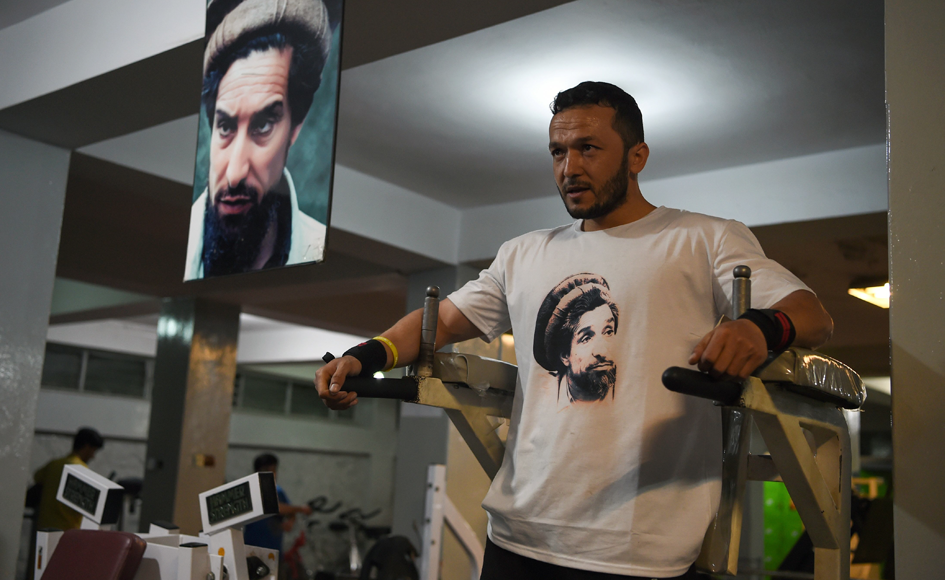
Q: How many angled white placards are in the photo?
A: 2